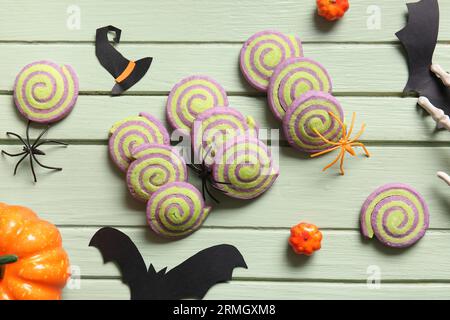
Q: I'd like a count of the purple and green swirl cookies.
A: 11